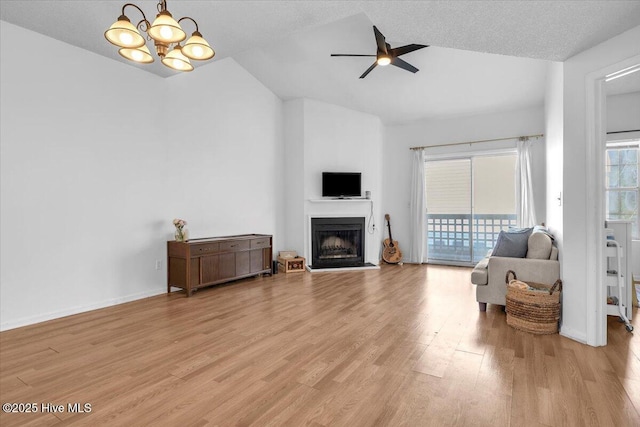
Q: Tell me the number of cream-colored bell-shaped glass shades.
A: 5